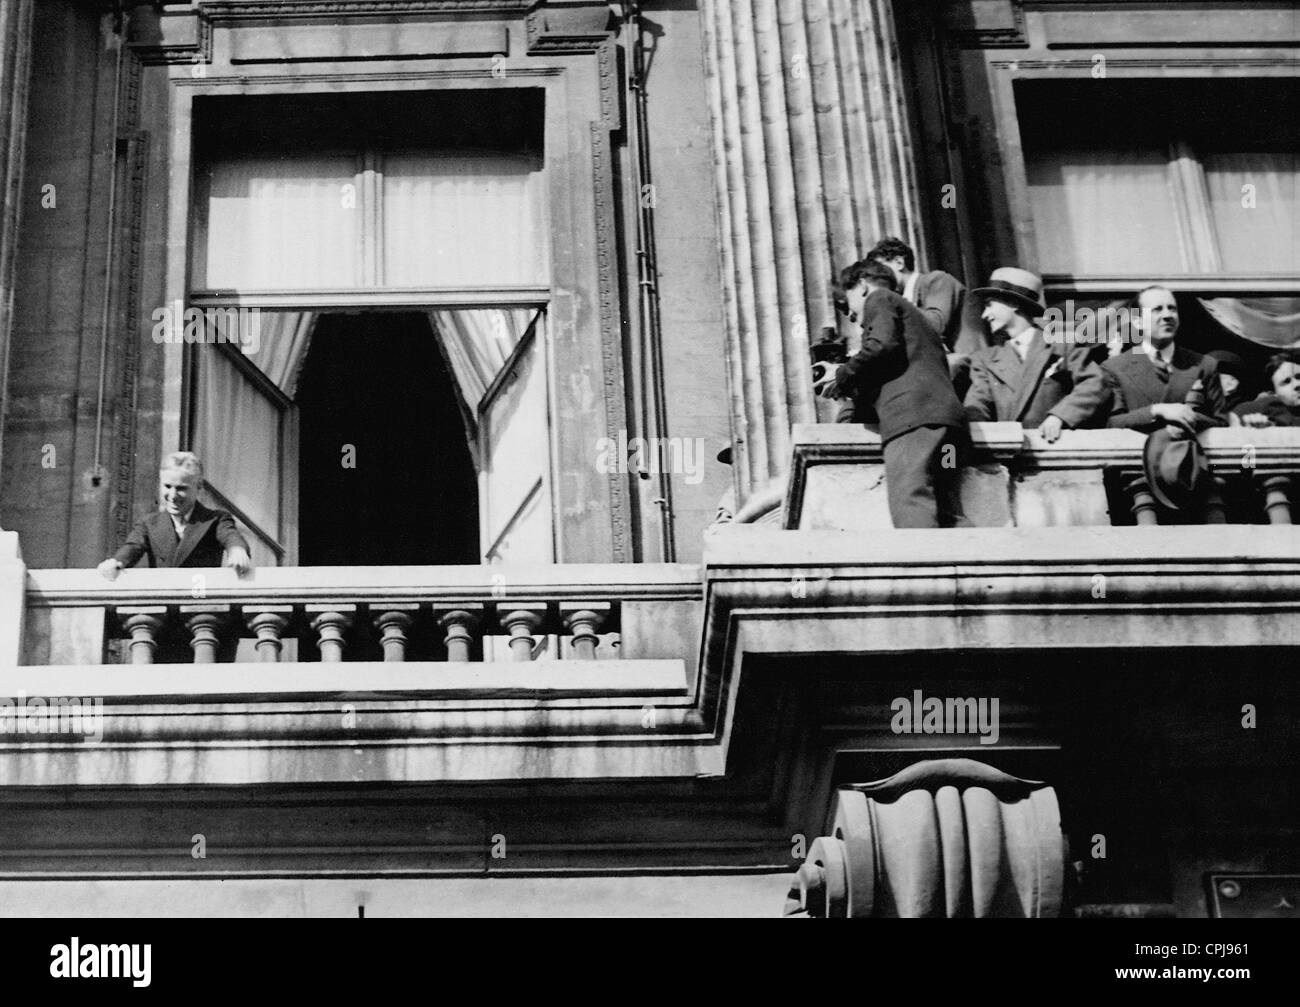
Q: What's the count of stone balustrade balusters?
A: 11